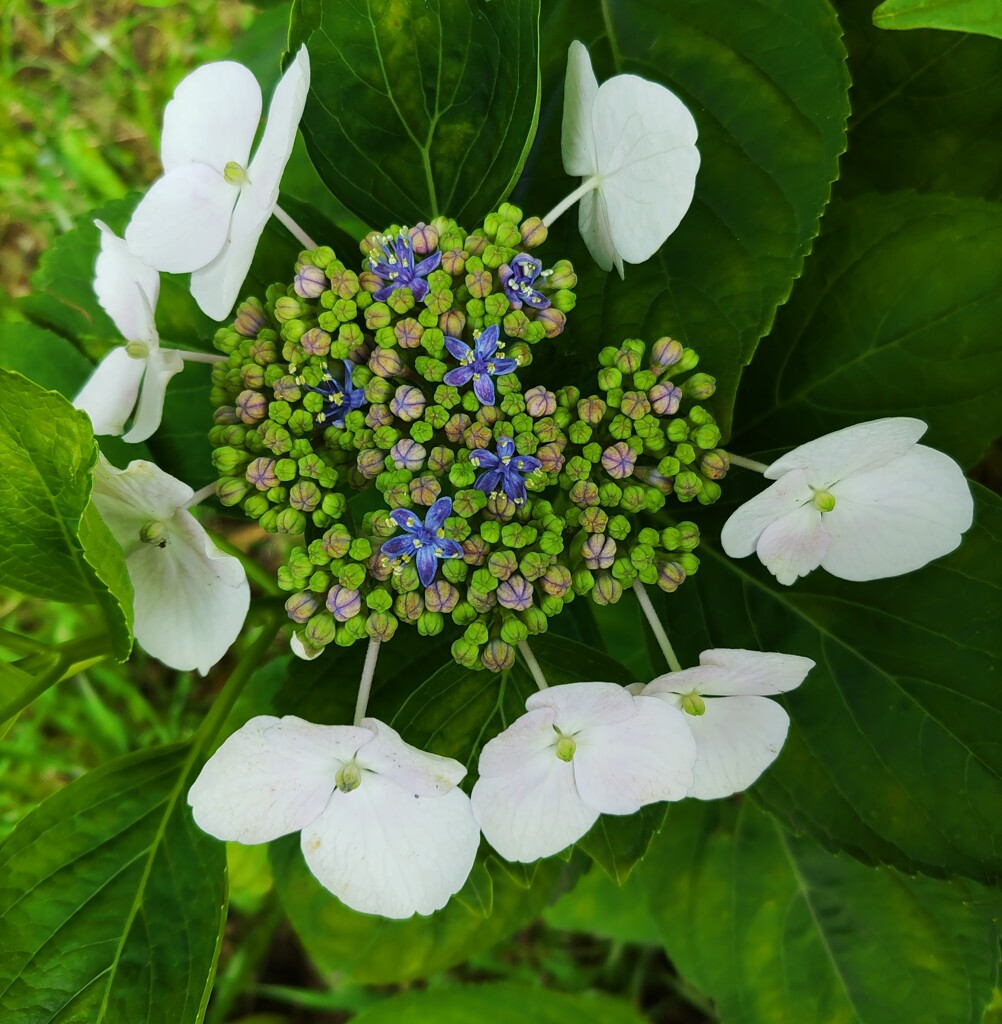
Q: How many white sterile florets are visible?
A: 8